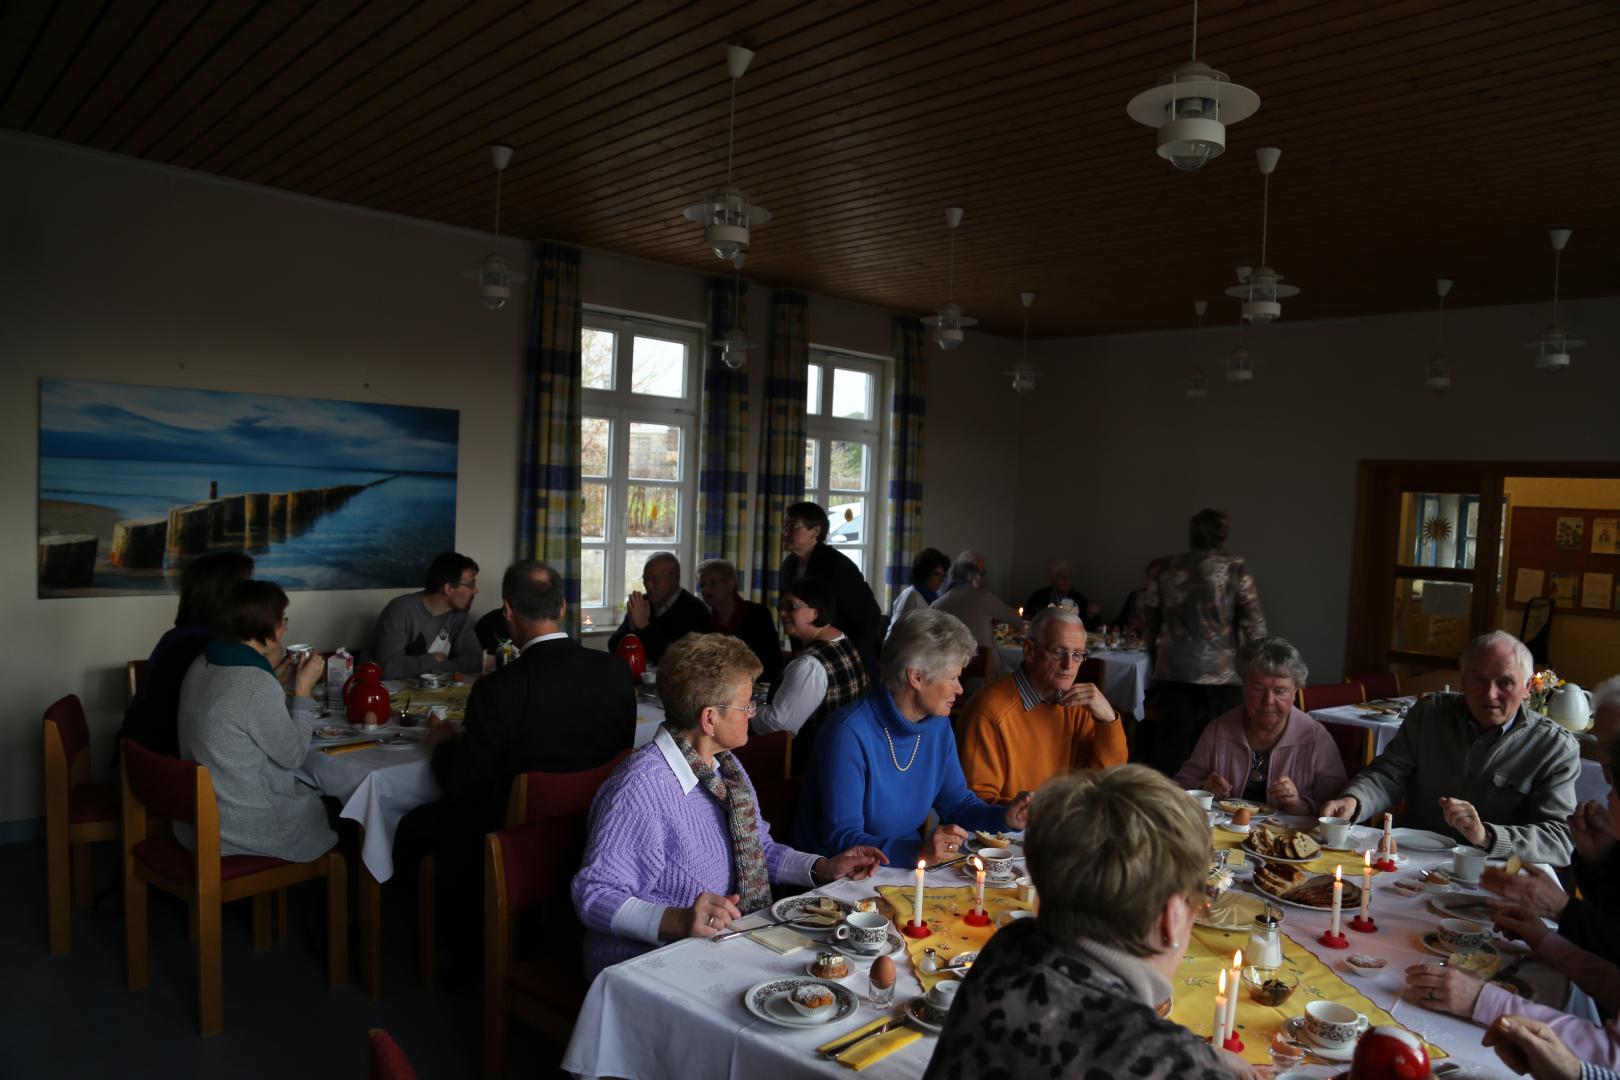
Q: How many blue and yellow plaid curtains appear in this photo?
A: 4